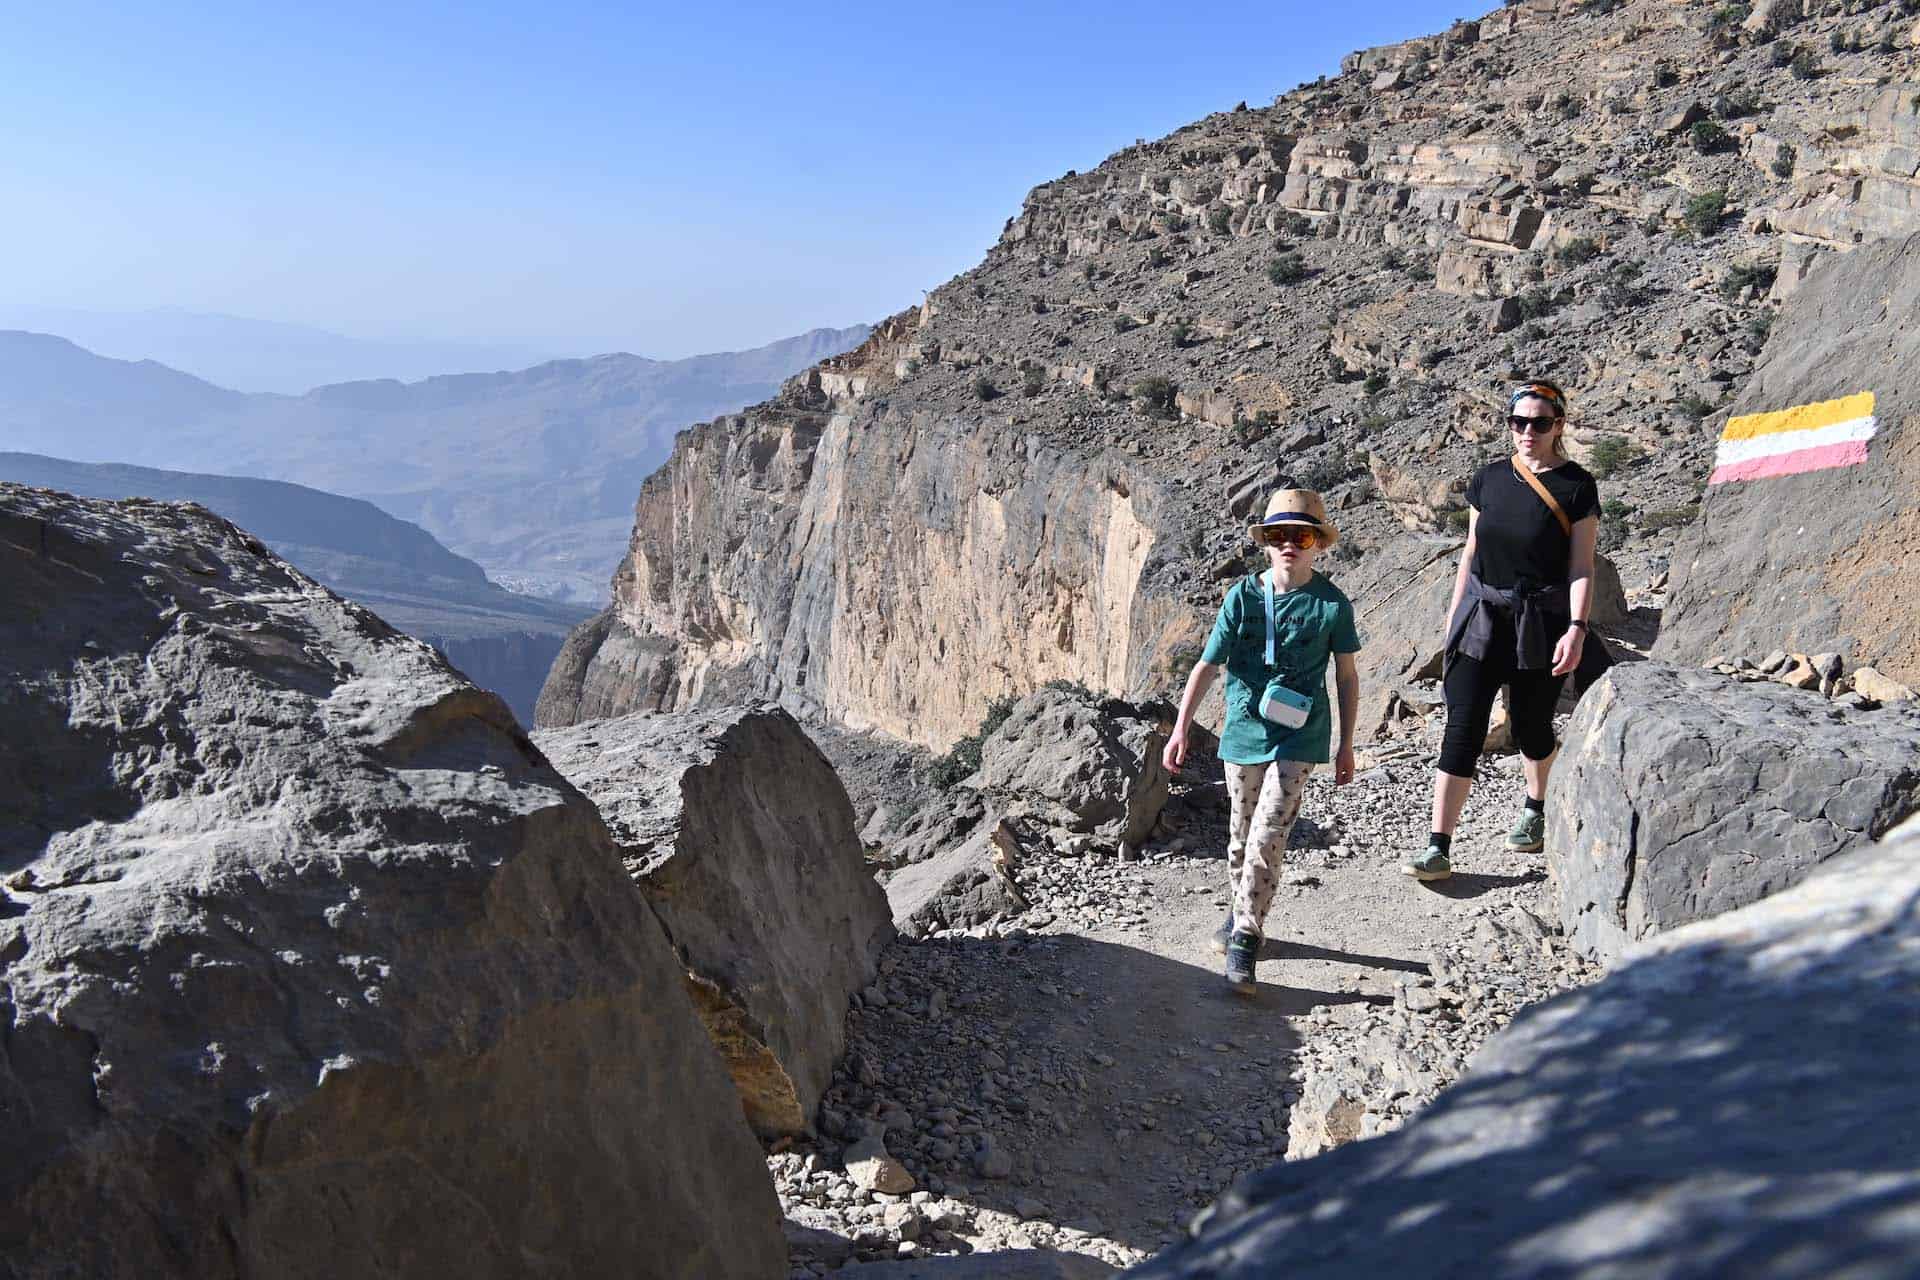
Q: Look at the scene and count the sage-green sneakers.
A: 2